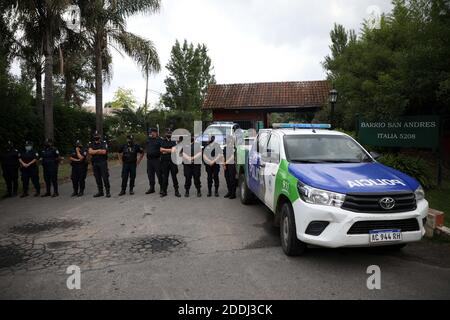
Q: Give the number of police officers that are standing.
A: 11